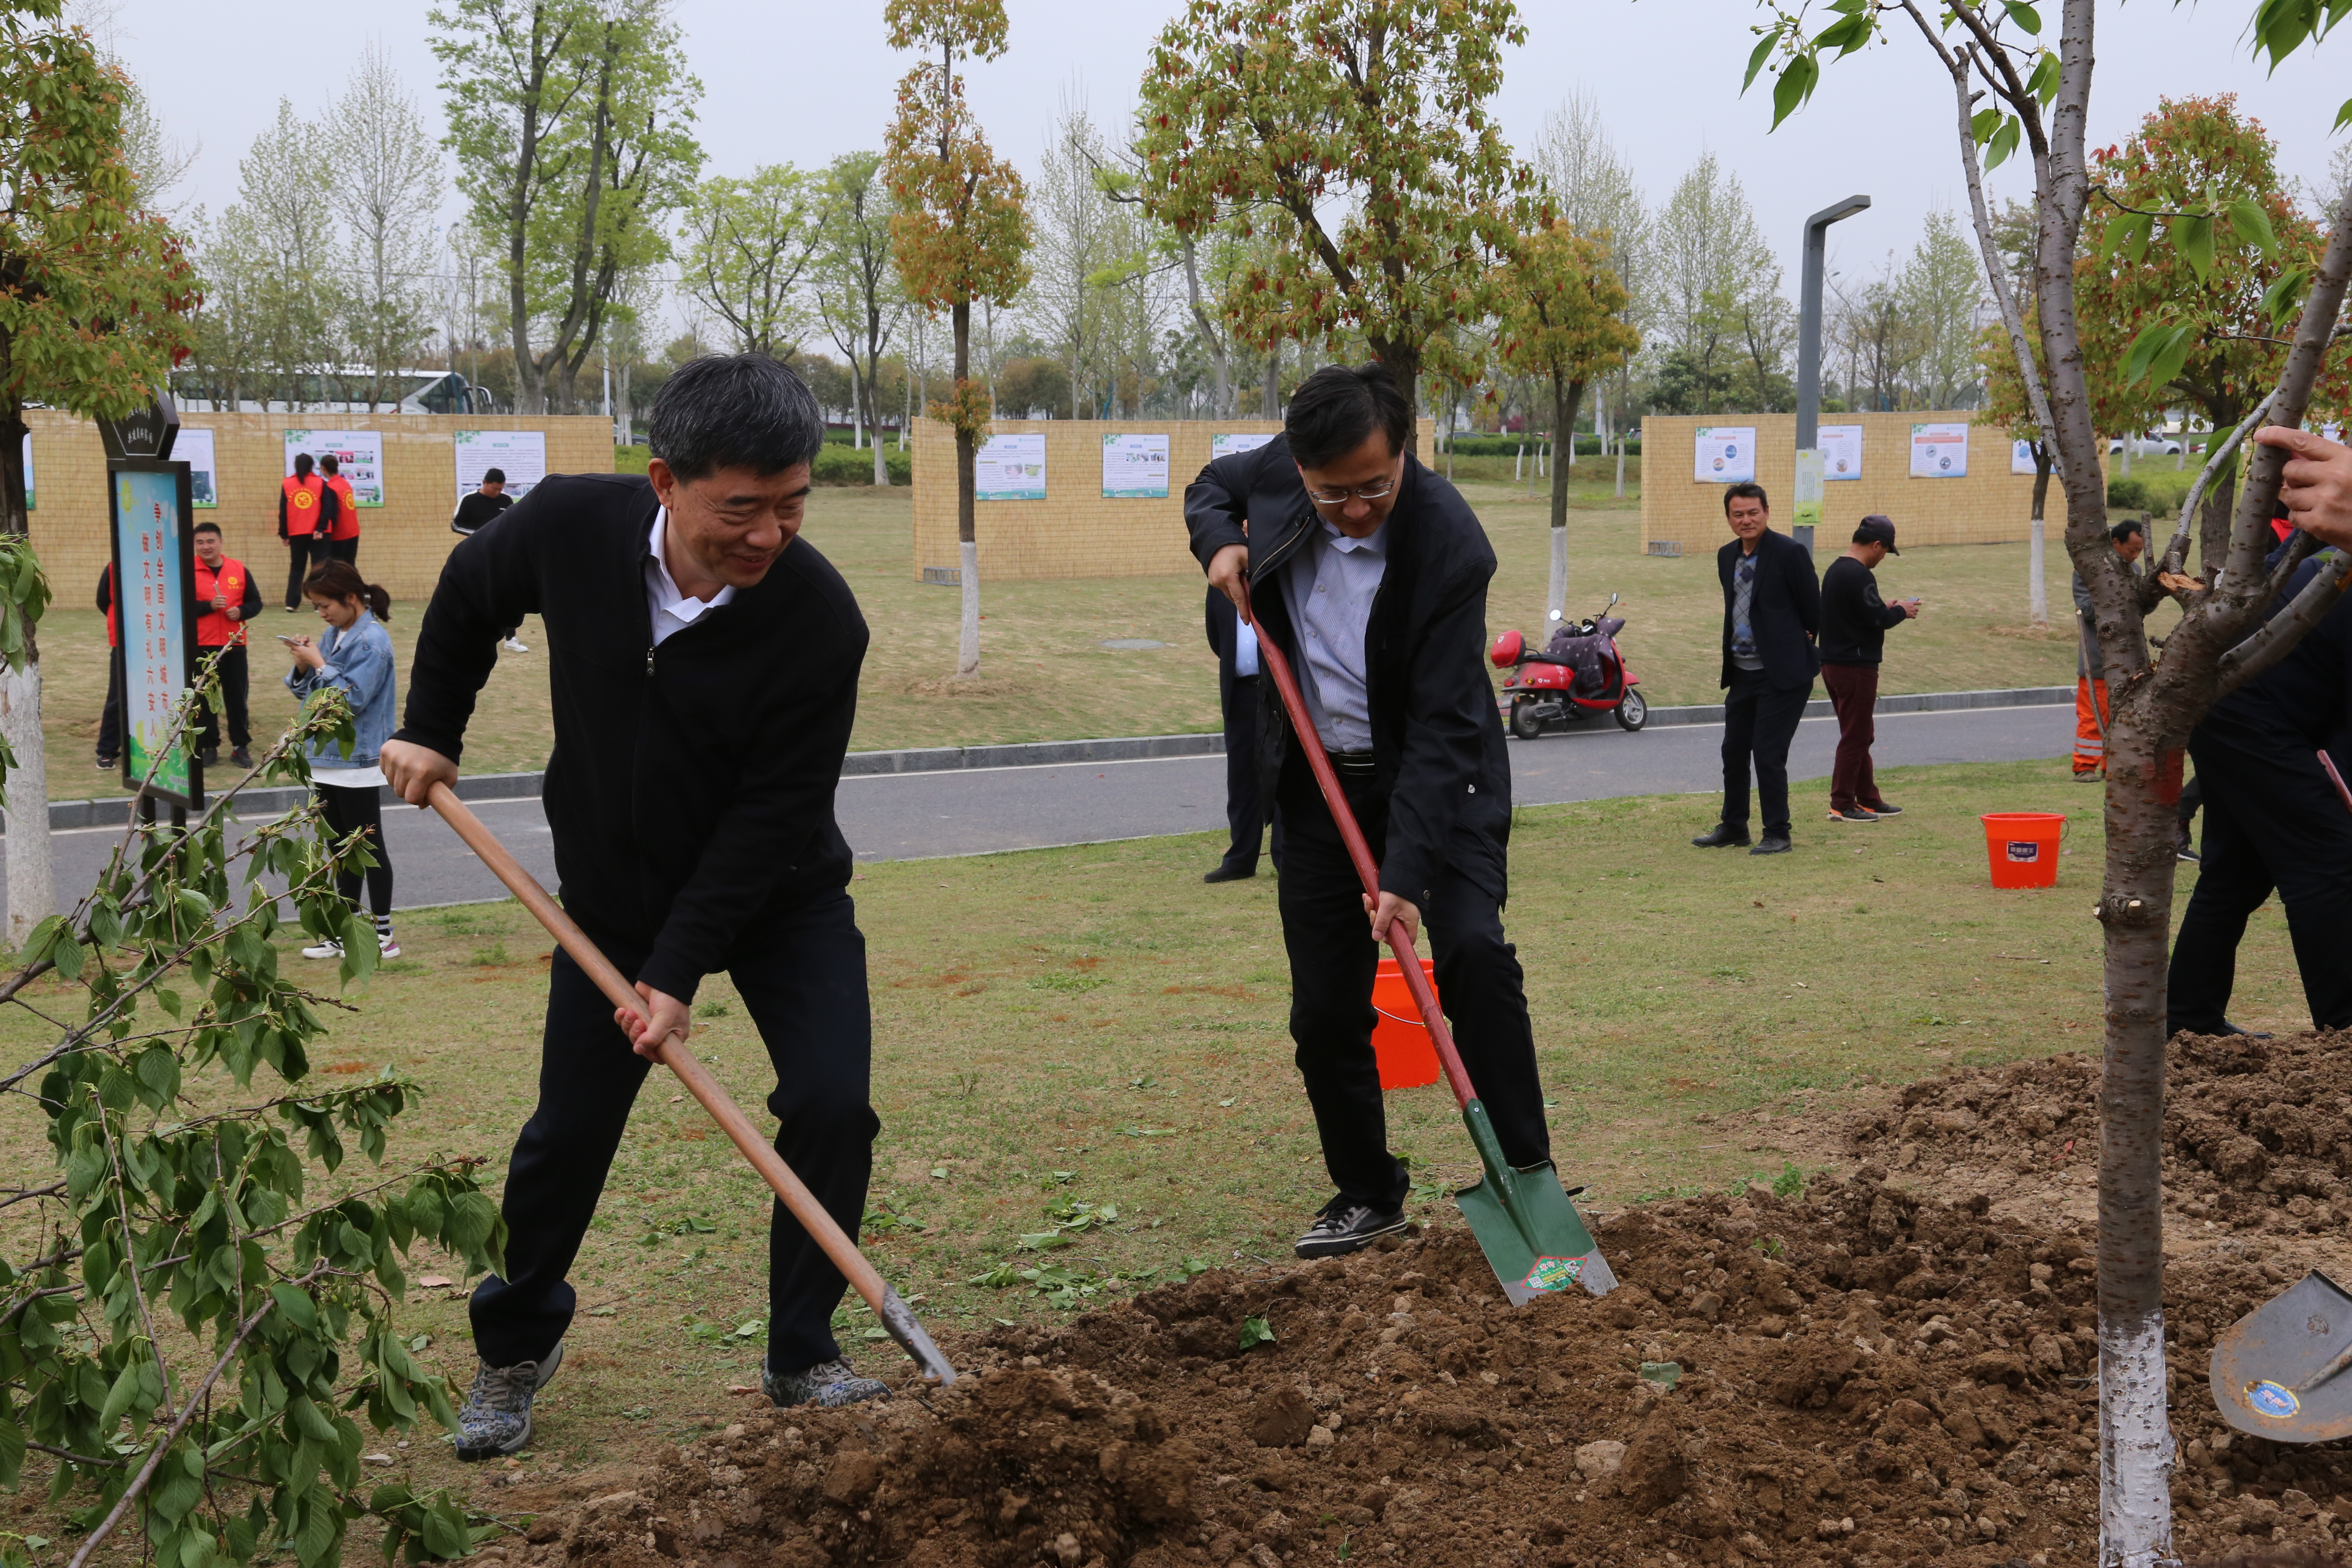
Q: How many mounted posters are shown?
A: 11